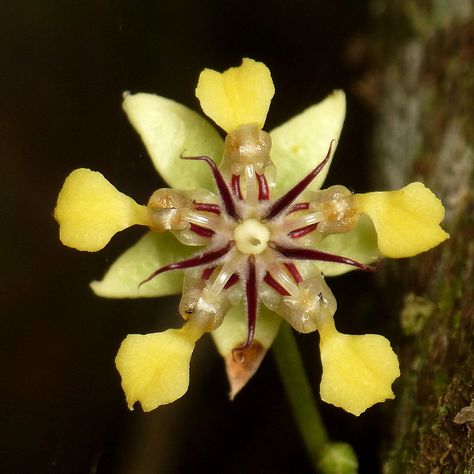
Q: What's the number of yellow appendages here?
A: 5